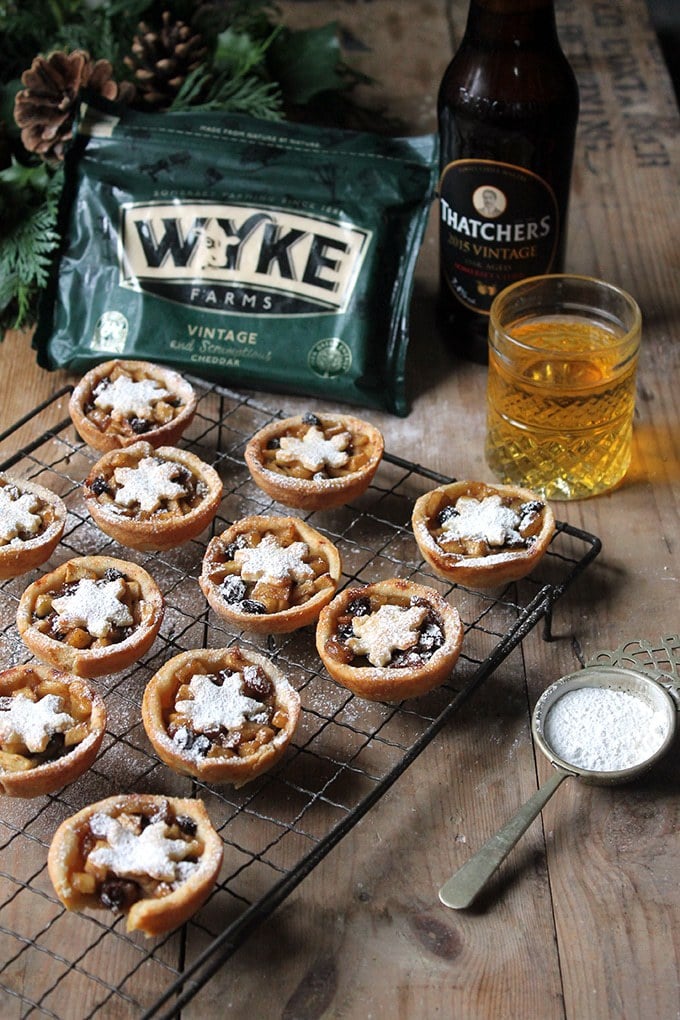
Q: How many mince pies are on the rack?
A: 11